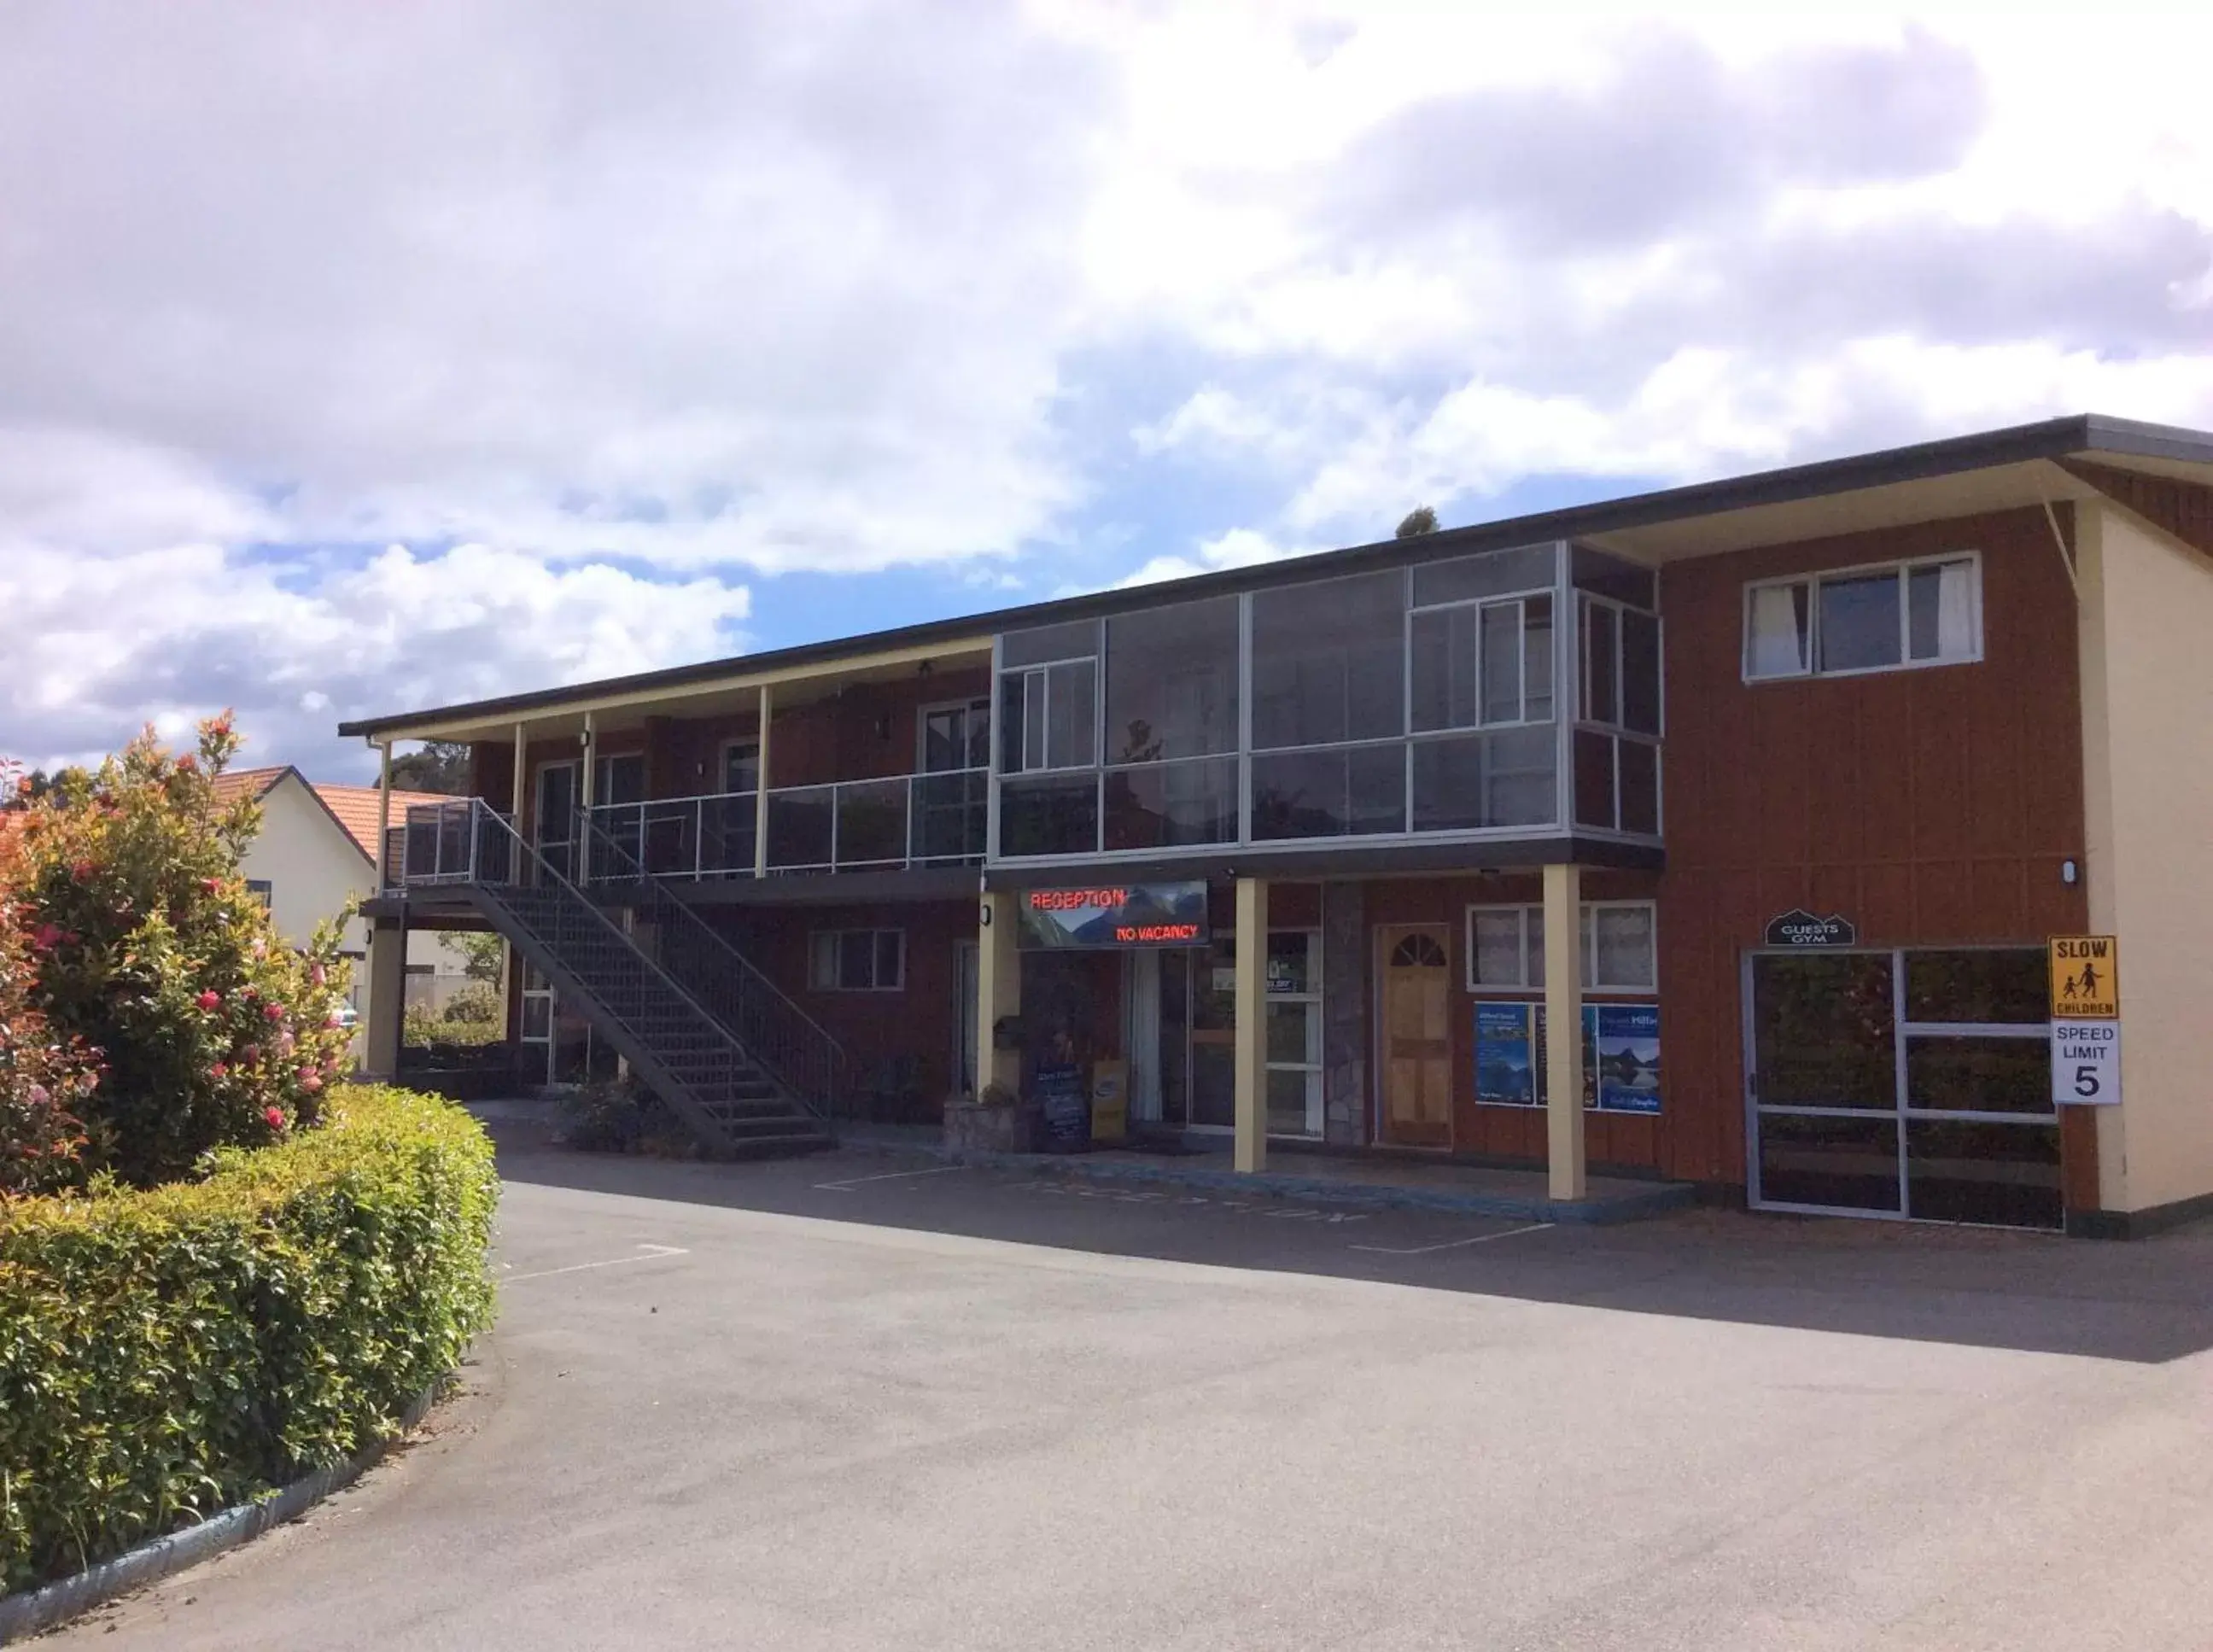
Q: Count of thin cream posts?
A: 4